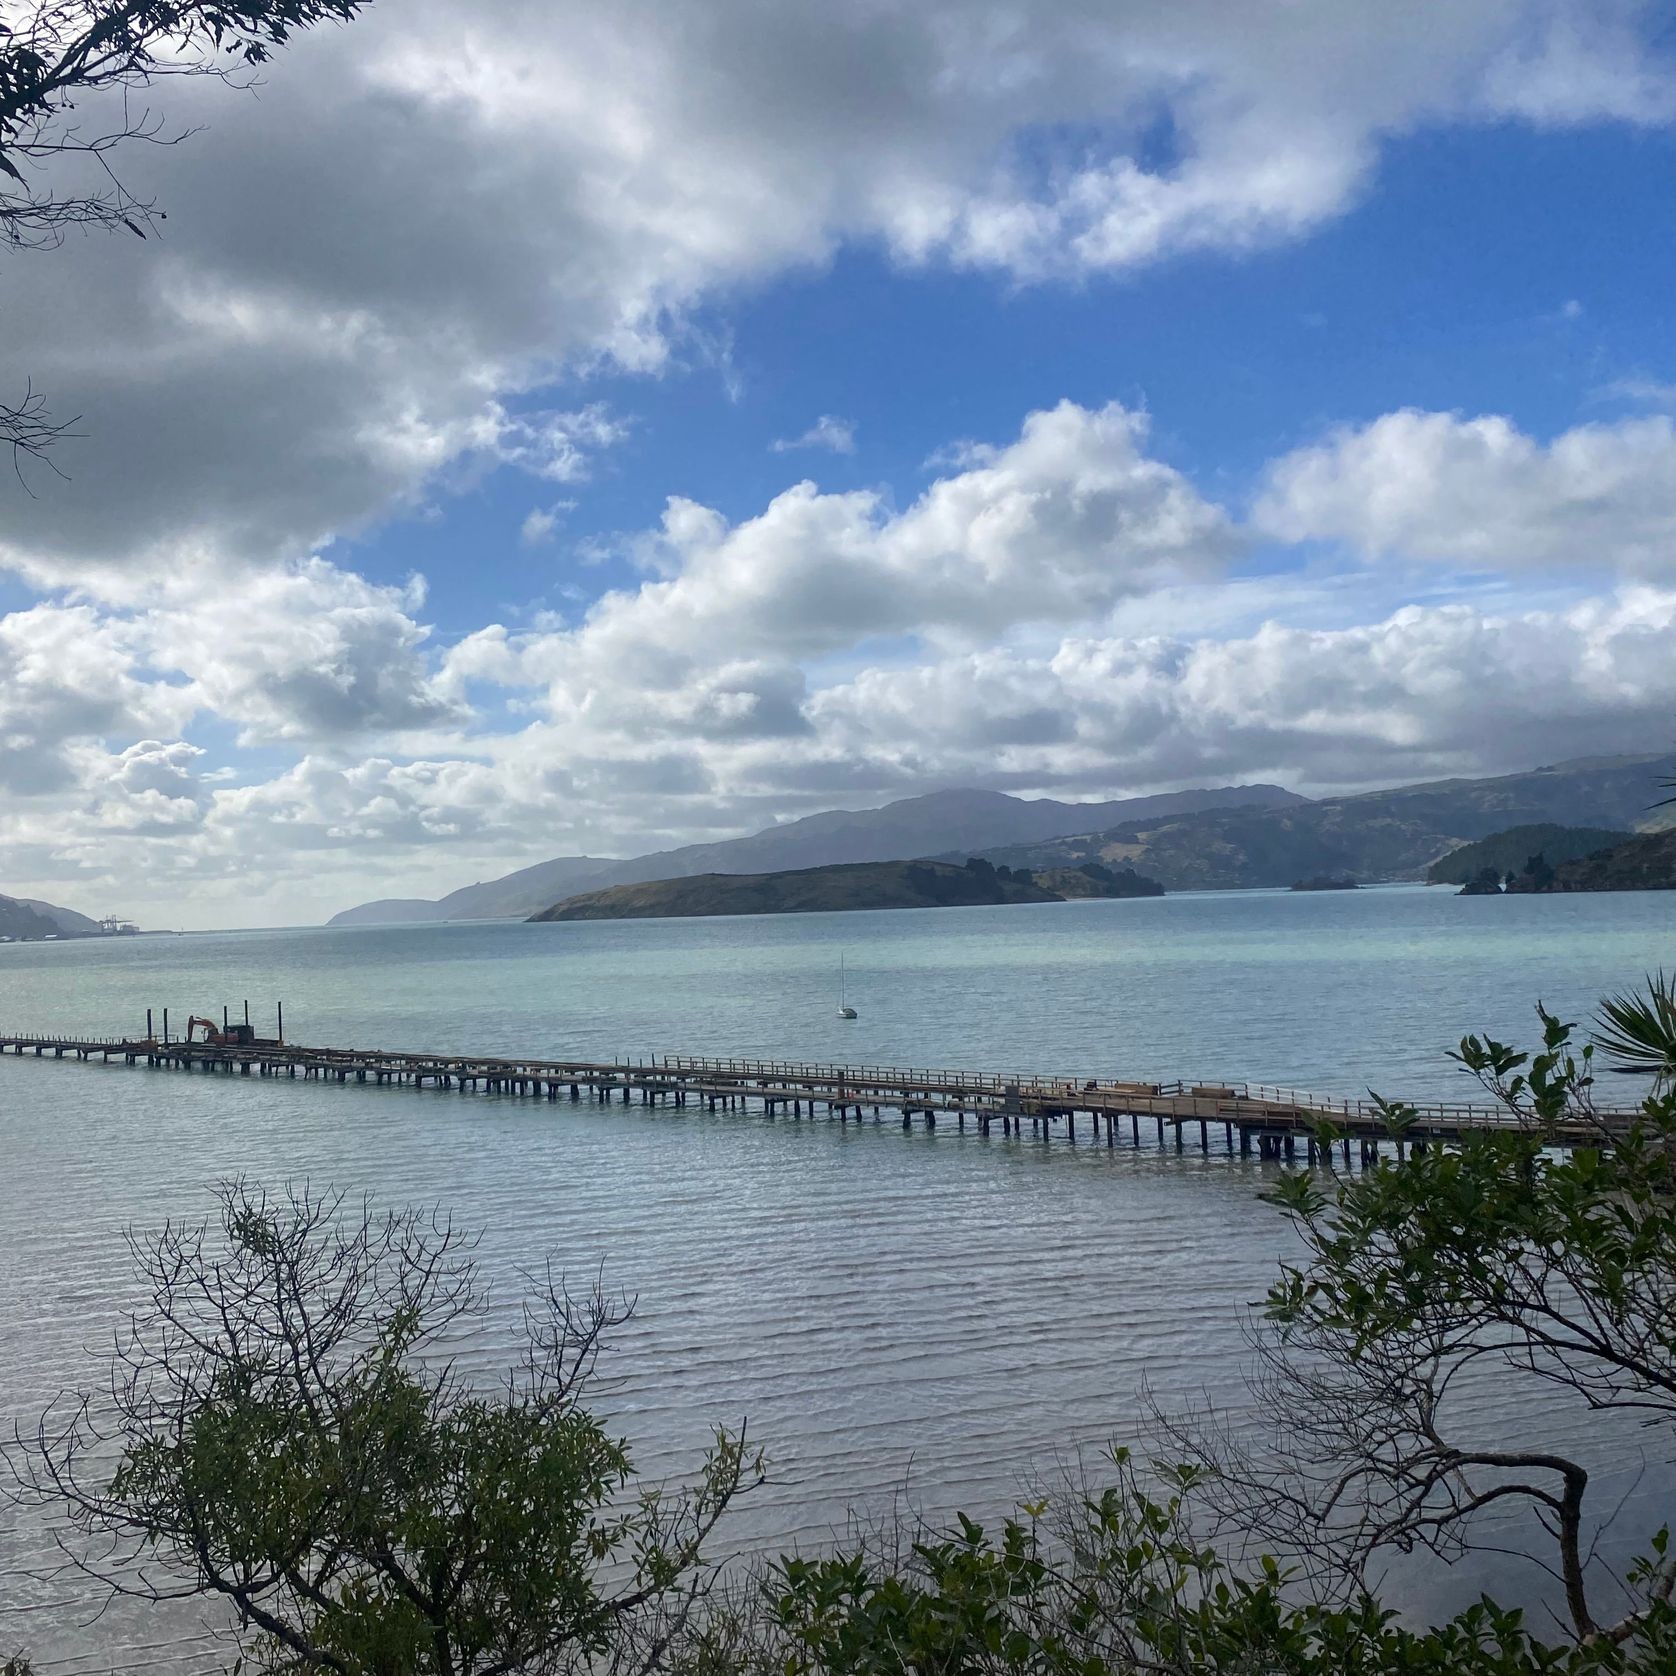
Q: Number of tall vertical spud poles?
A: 5